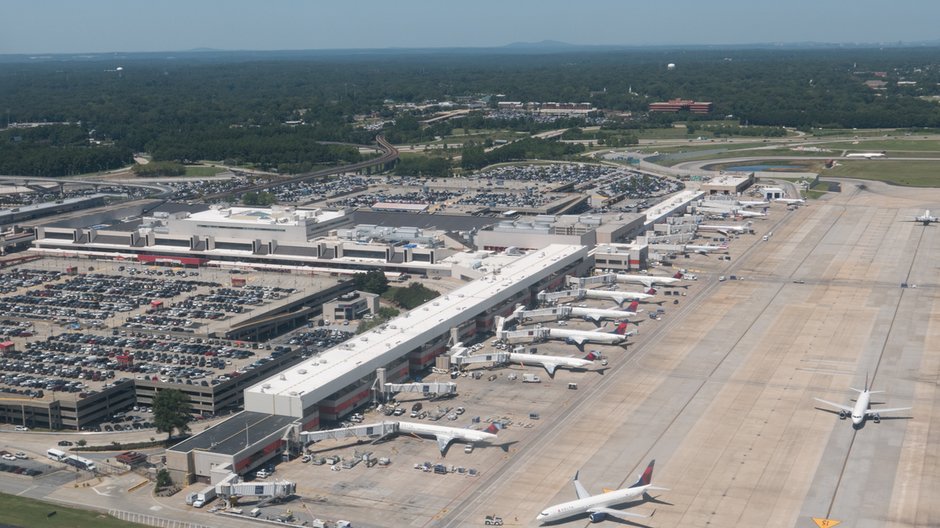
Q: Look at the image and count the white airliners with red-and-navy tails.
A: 7